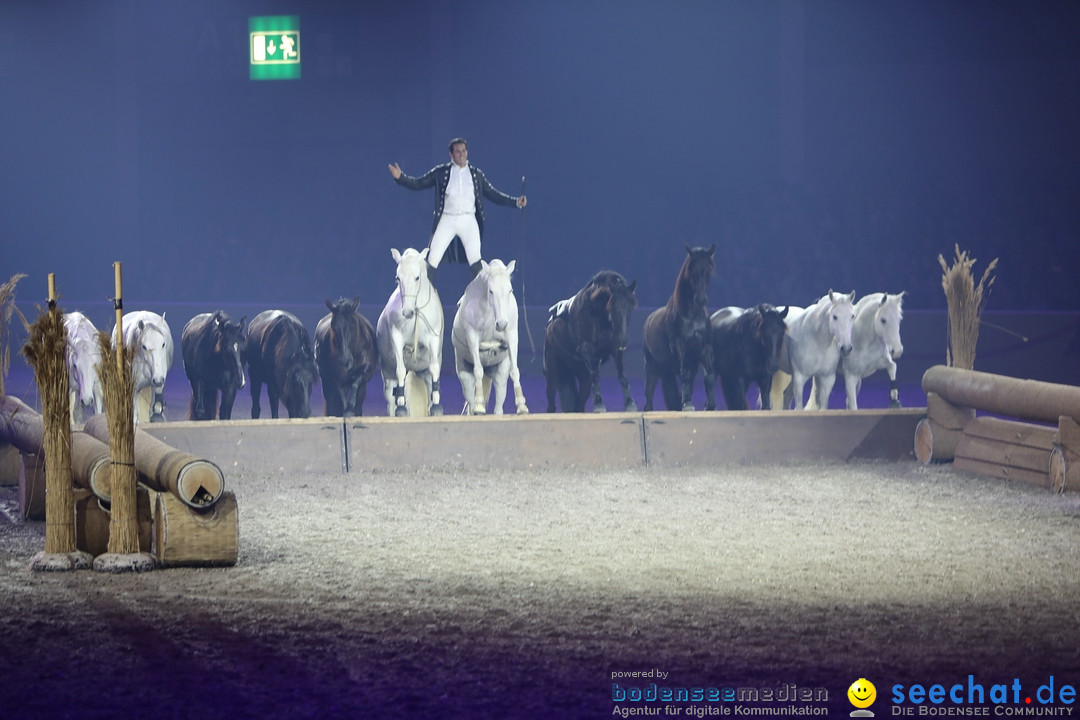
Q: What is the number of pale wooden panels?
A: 3